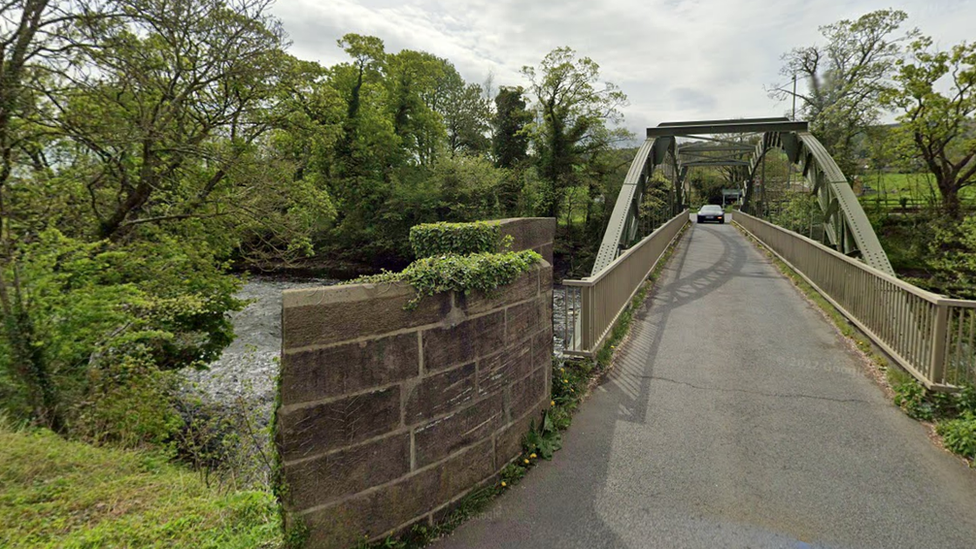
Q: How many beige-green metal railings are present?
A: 2